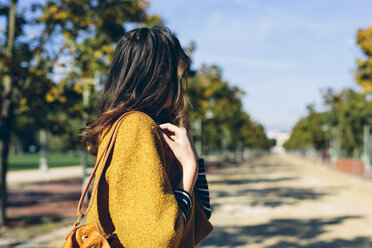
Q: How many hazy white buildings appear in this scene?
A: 1